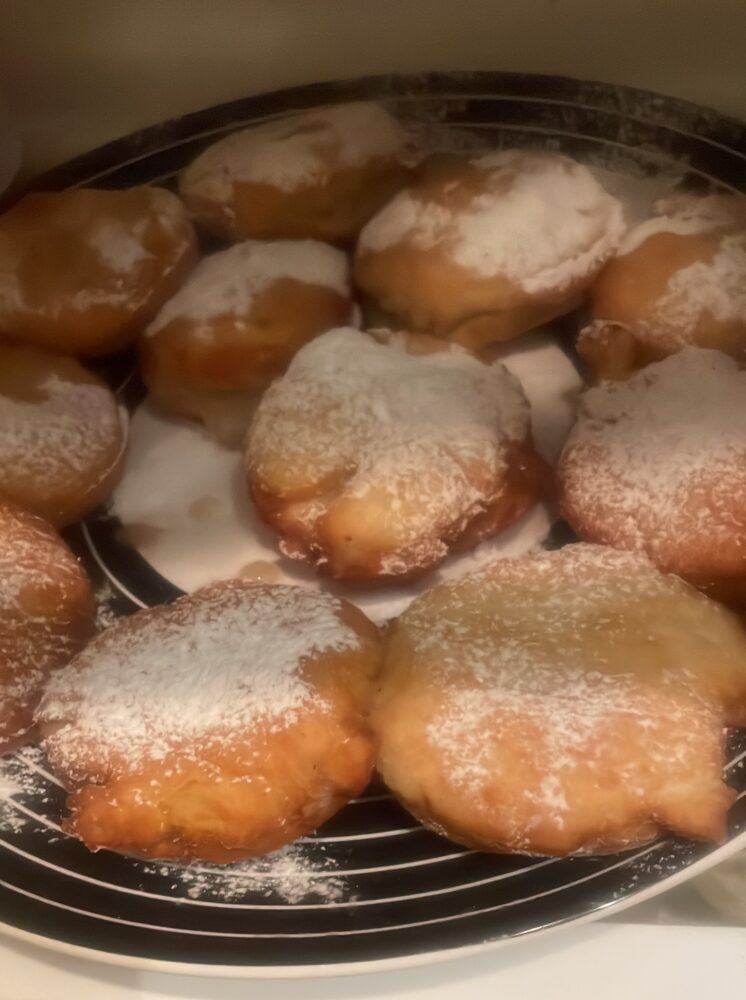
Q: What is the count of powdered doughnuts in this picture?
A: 11